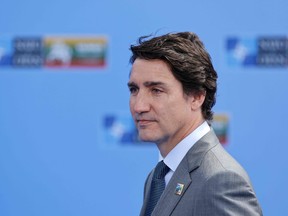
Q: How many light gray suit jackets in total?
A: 1